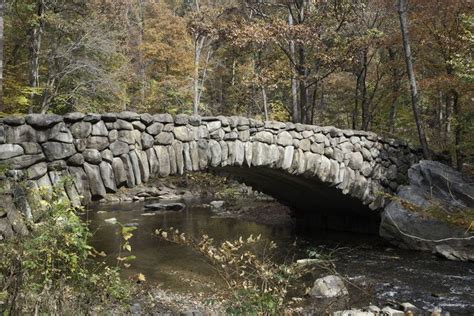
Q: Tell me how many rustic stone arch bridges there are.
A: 1